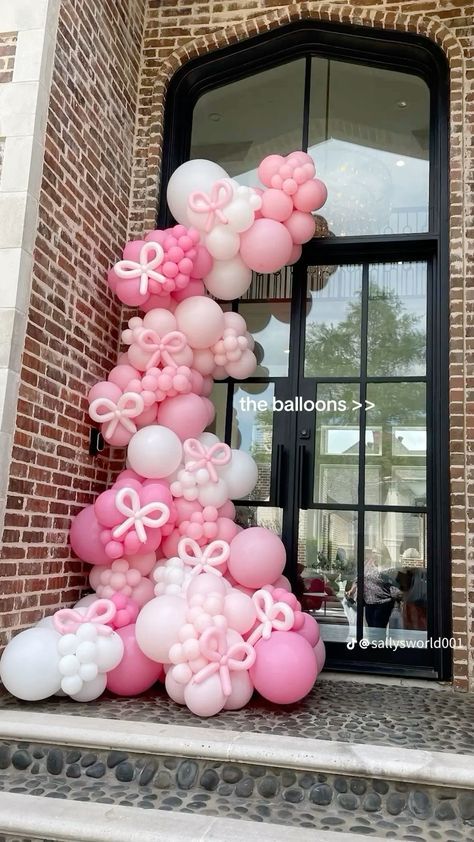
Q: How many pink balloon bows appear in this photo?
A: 5